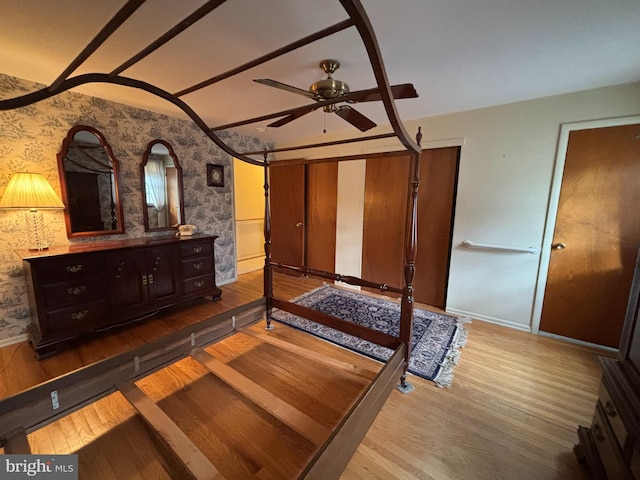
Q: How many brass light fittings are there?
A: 1